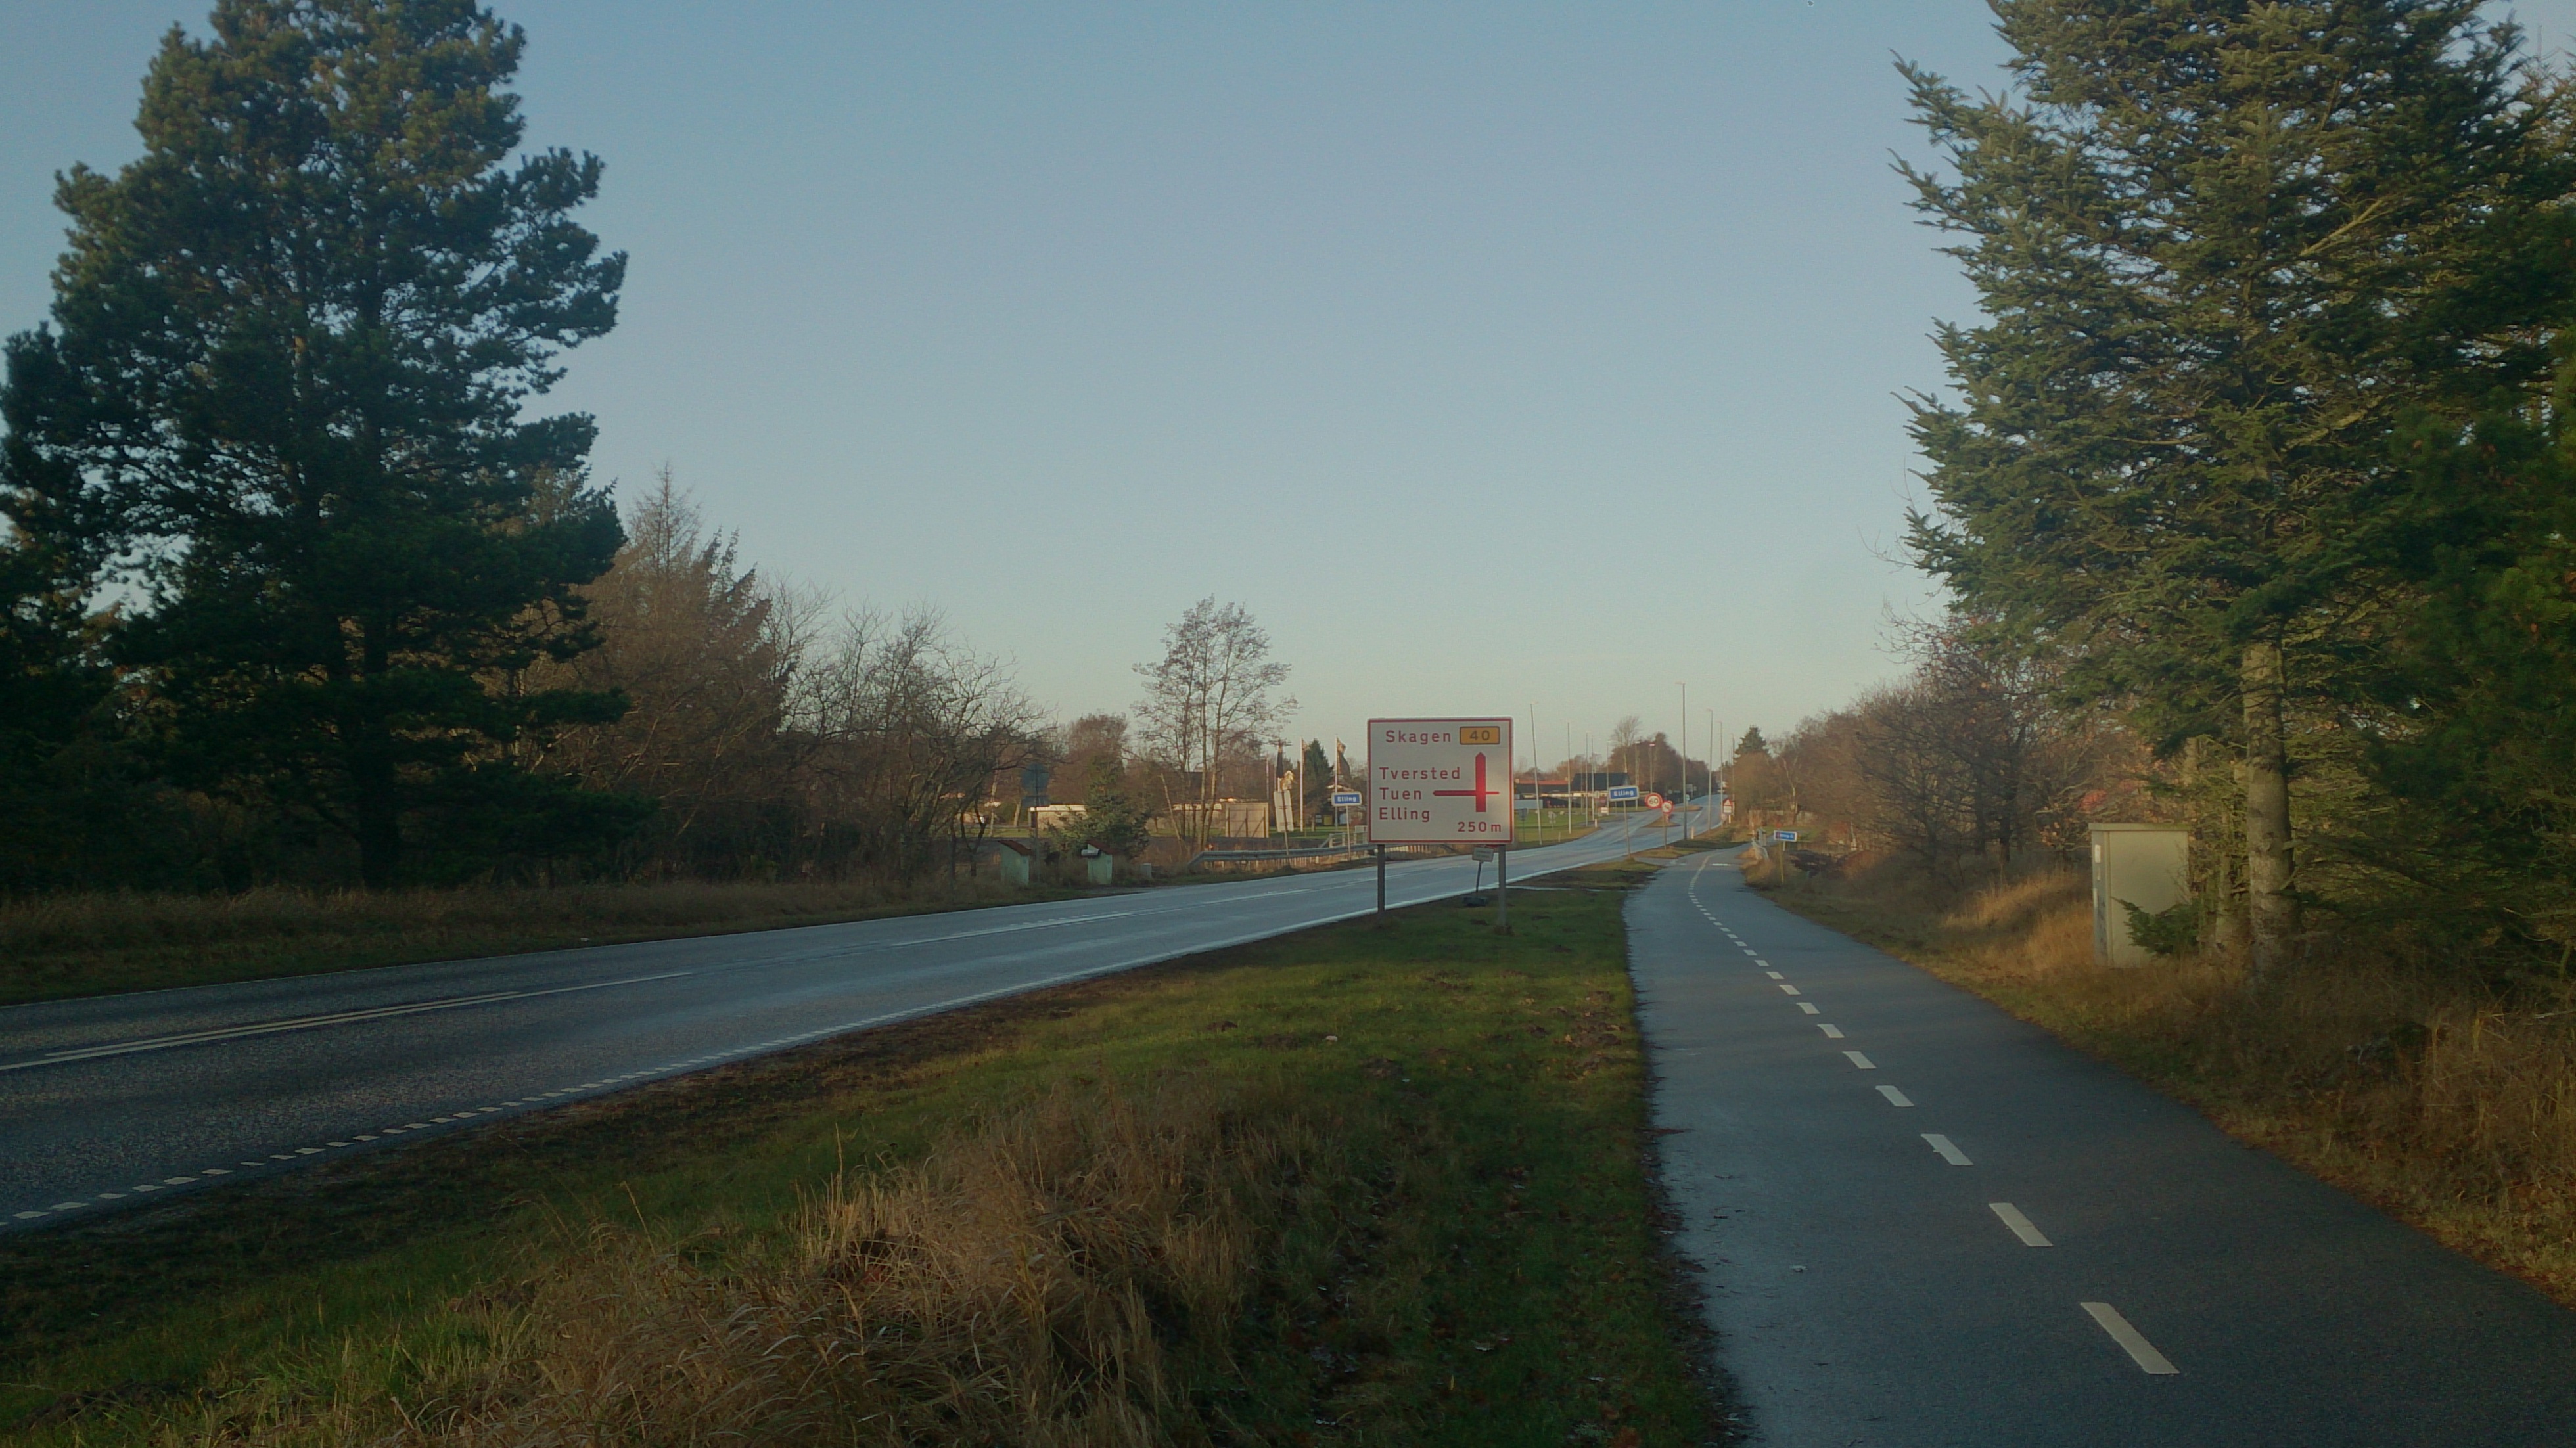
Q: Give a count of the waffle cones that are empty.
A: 0